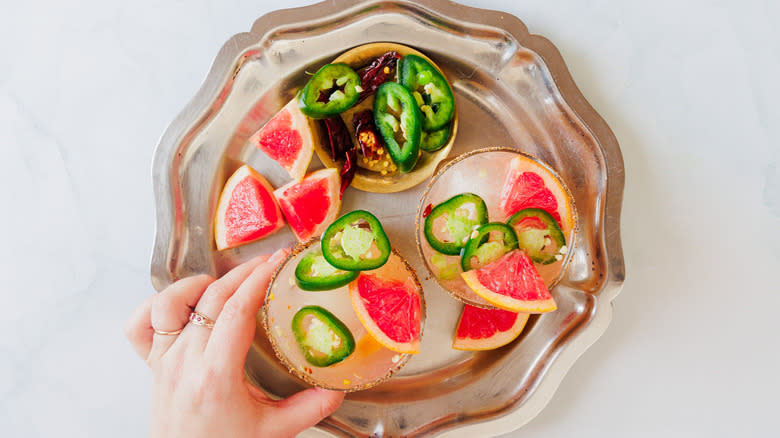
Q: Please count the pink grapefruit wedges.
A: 7